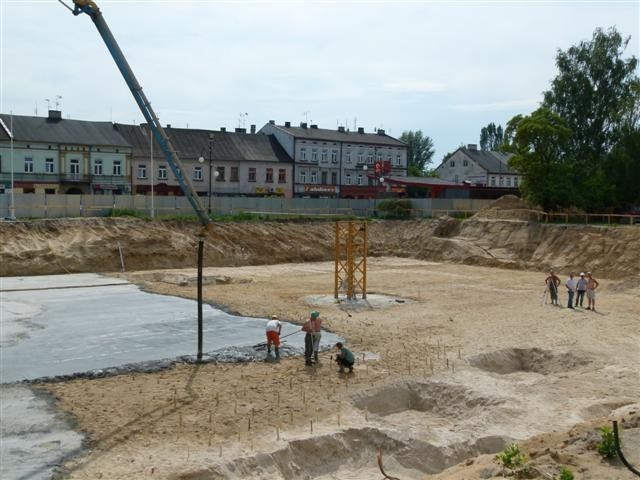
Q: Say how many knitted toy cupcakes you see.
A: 0